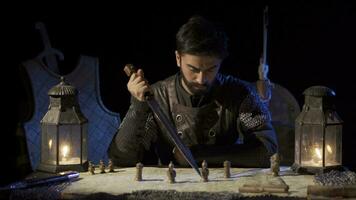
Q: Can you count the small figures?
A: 8